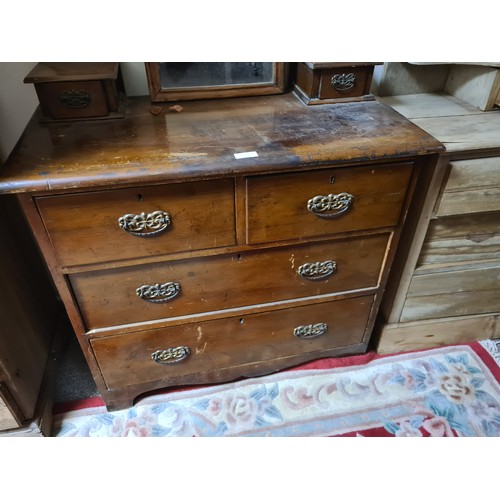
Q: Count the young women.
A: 0